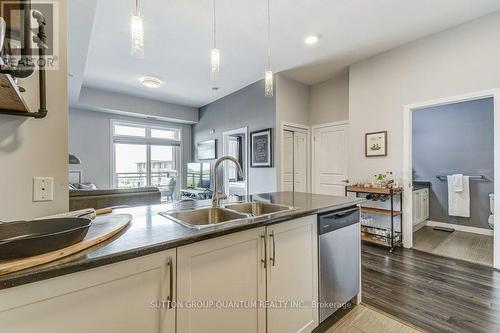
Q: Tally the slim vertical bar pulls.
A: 3